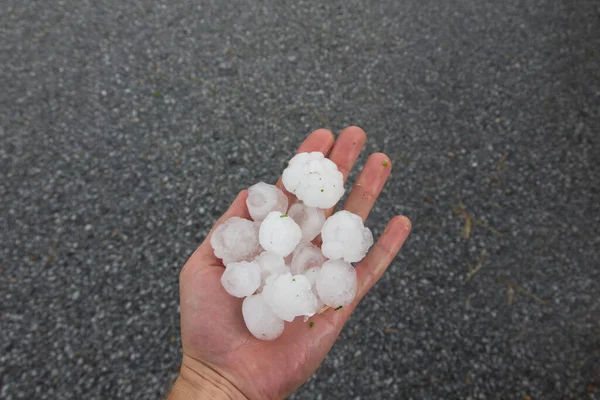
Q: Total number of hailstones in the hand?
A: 13